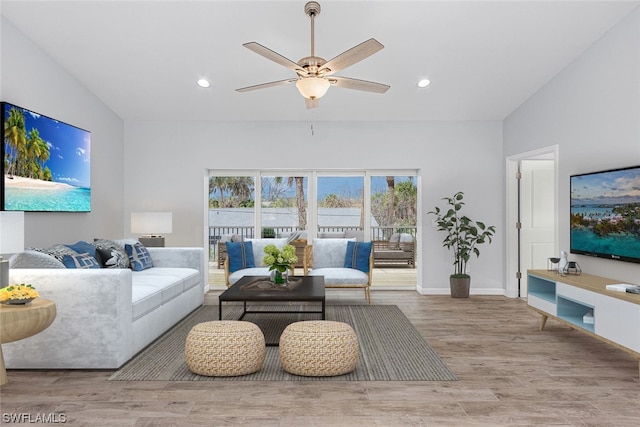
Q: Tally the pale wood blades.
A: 5